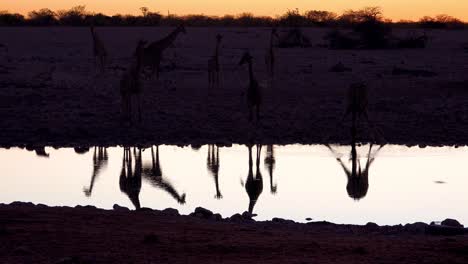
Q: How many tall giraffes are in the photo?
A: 7